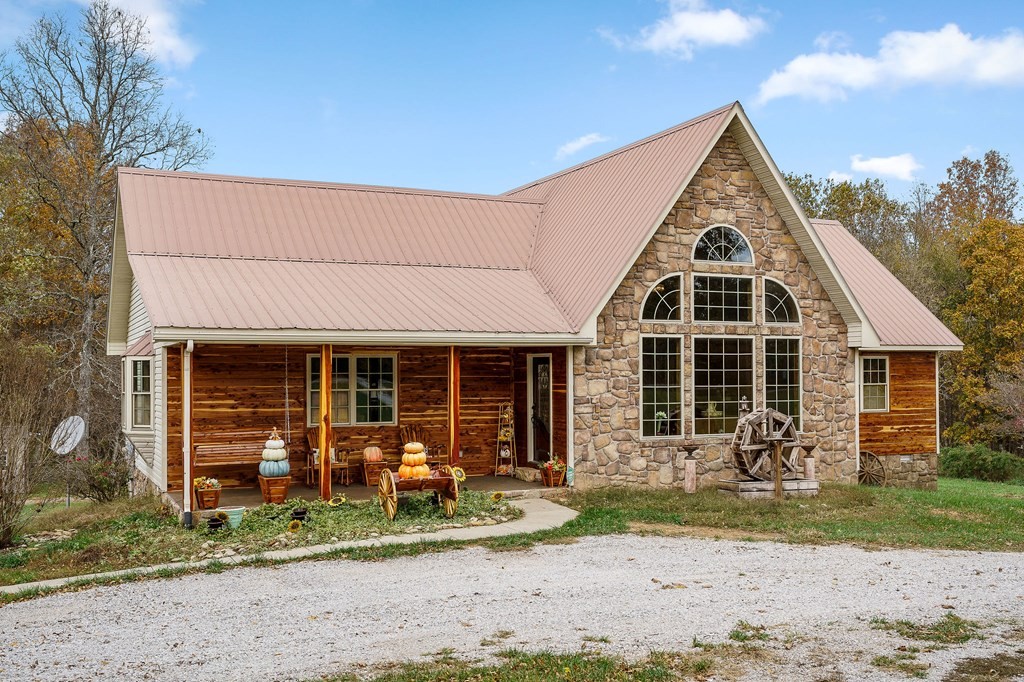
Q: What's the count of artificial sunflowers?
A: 5